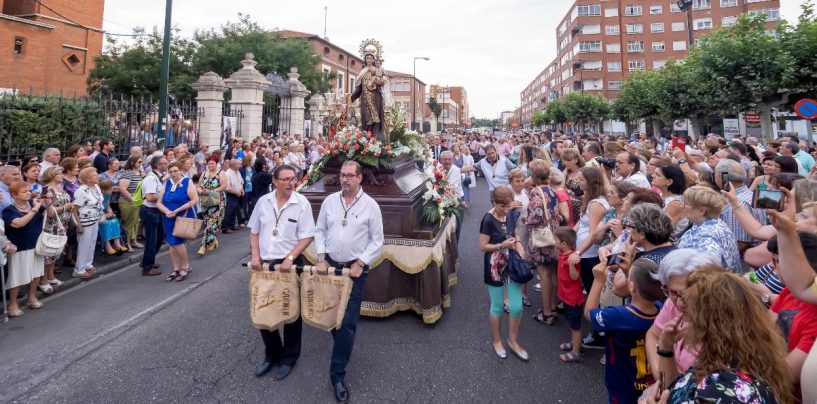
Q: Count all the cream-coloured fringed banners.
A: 2